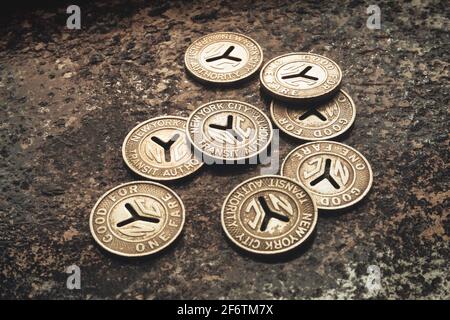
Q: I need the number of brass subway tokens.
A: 8